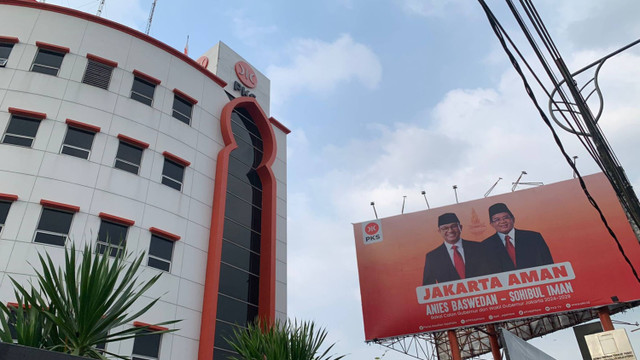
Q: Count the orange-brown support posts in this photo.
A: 3